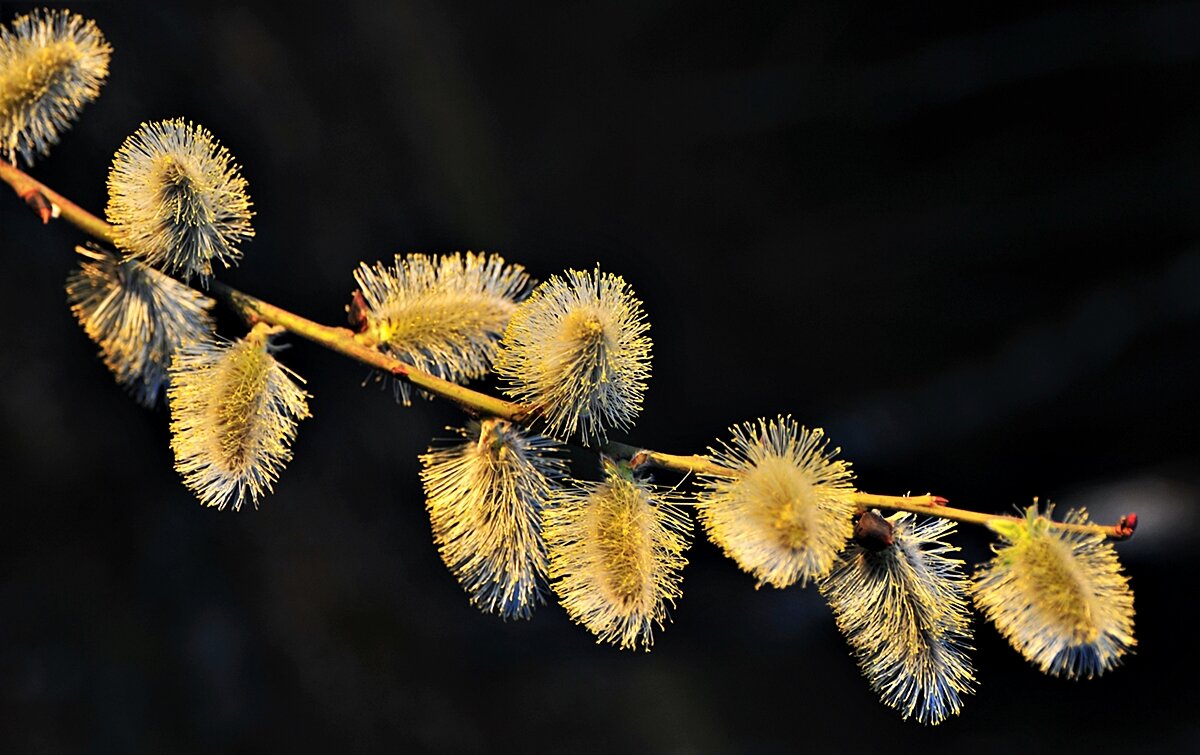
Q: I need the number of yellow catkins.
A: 11